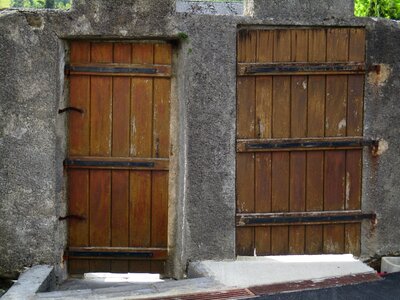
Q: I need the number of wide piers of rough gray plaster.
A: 3